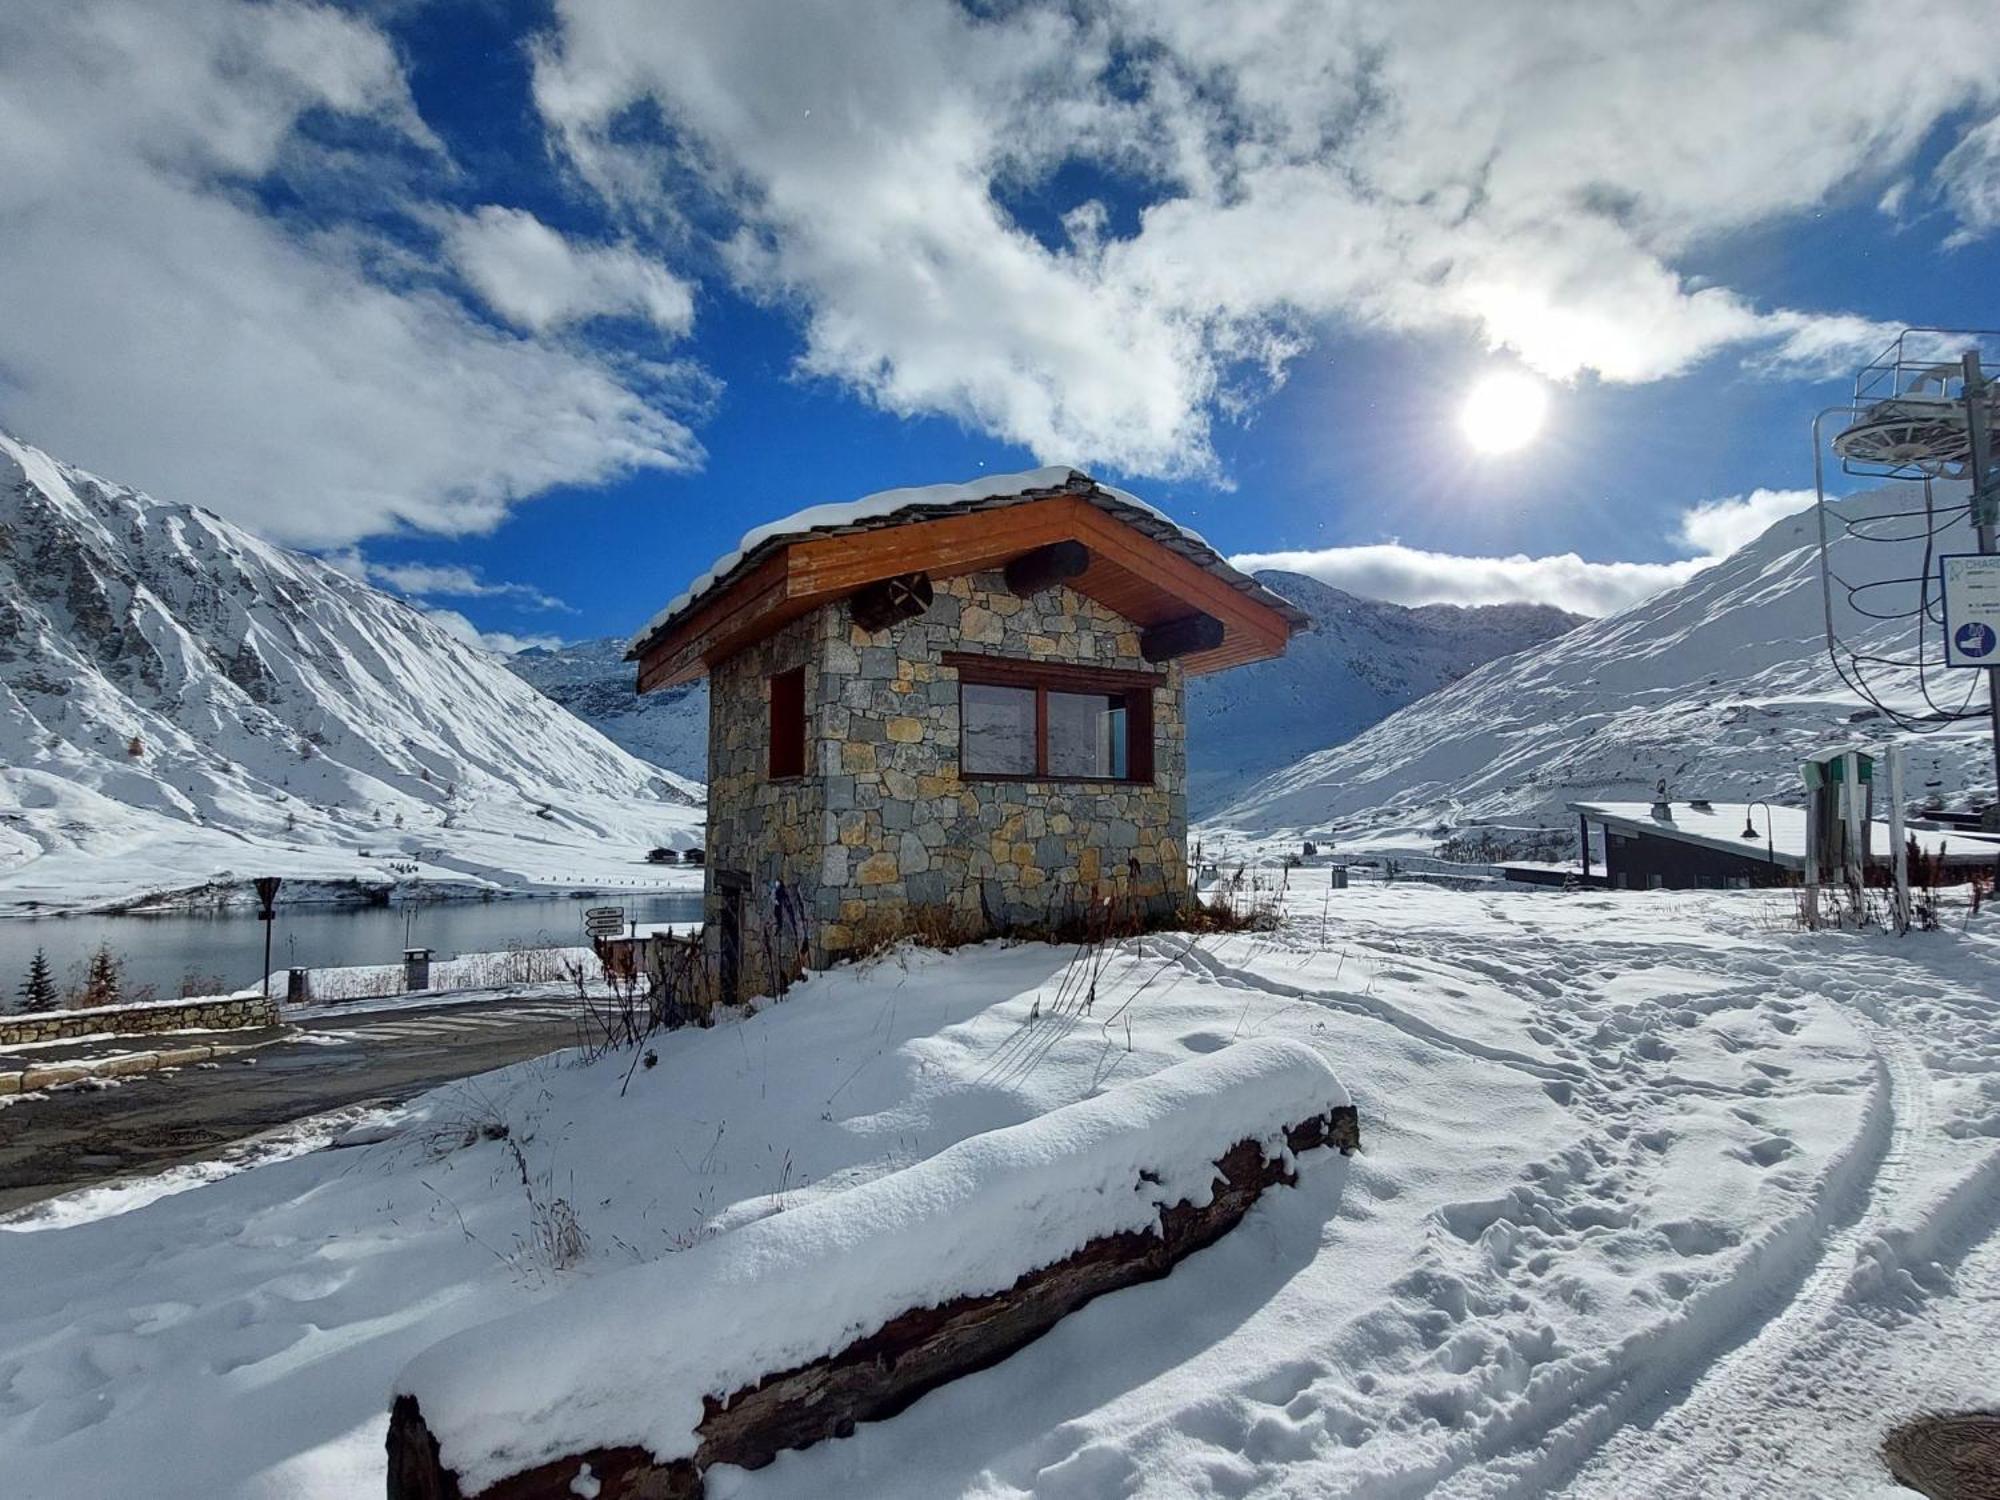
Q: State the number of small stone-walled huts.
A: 1